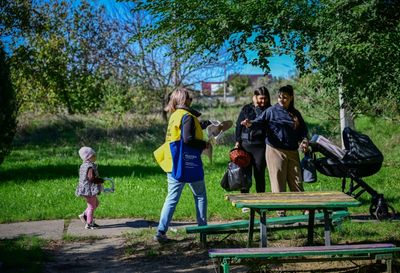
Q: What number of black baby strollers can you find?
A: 1